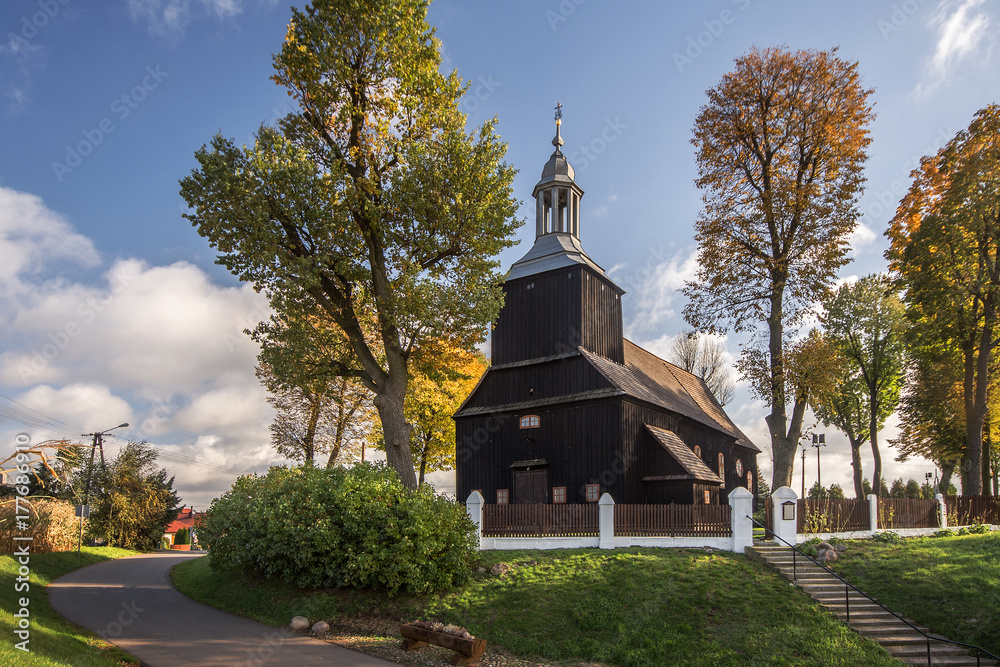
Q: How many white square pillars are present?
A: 6